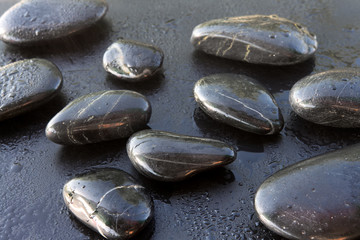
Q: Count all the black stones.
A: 10